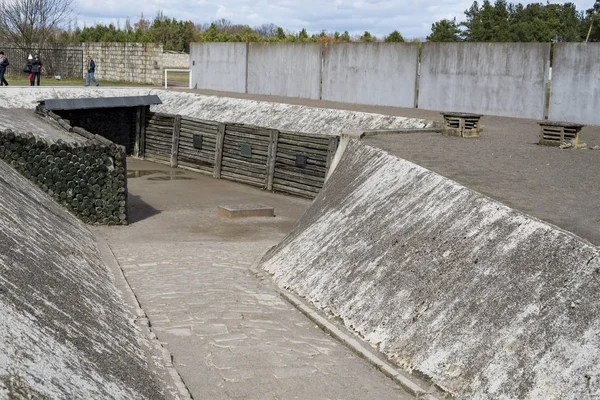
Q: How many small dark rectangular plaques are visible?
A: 3